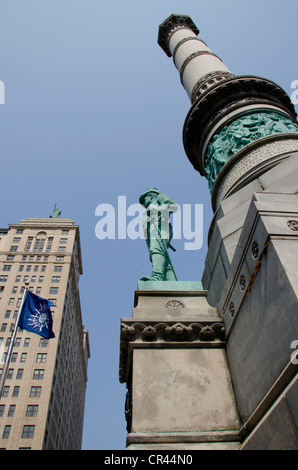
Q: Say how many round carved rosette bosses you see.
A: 4